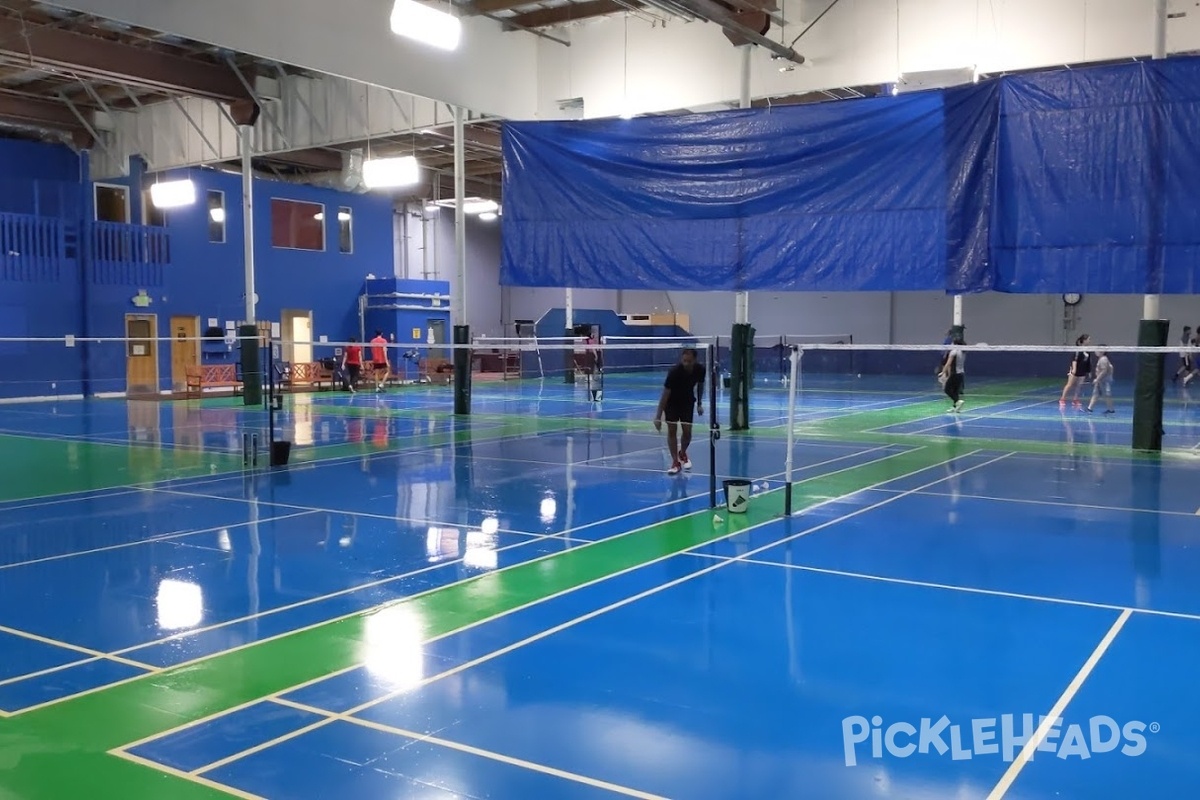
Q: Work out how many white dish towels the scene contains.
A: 0